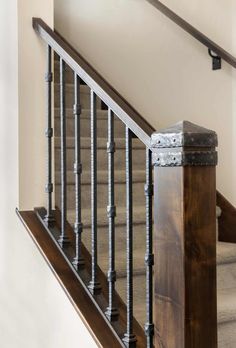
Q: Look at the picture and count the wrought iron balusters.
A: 7